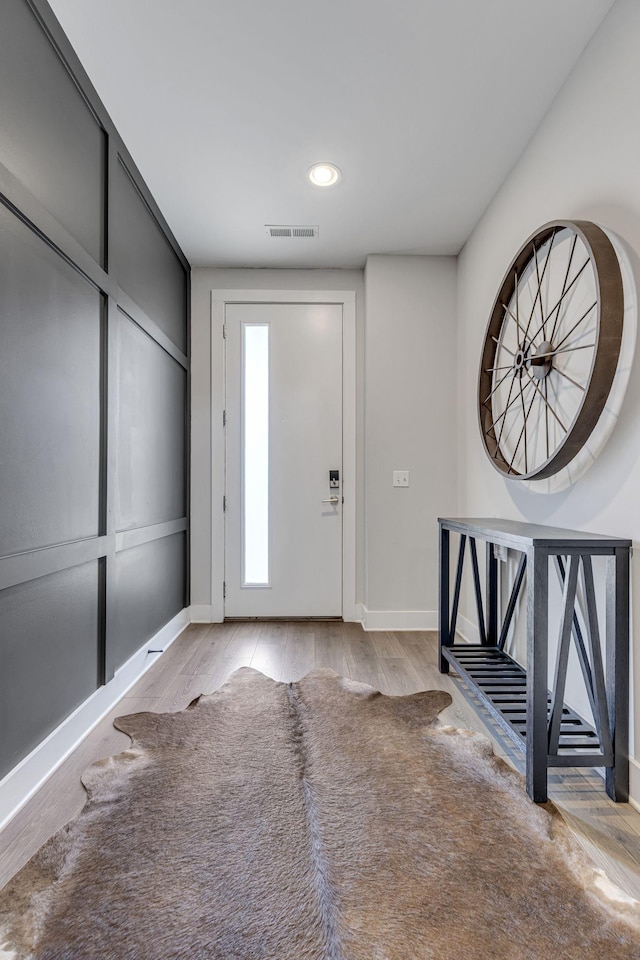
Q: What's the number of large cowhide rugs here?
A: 1